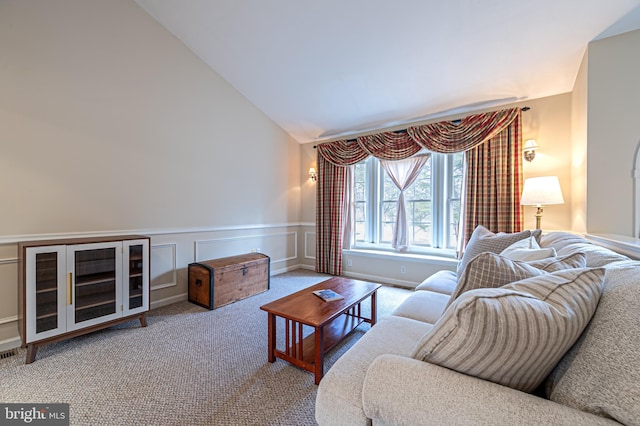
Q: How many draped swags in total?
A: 3